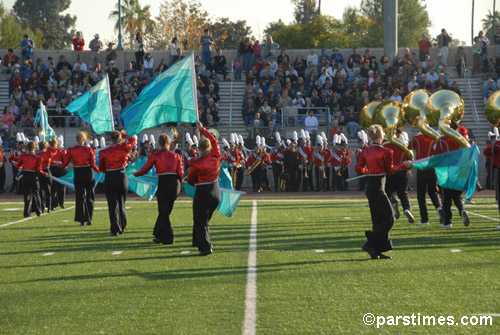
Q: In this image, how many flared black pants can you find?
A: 8